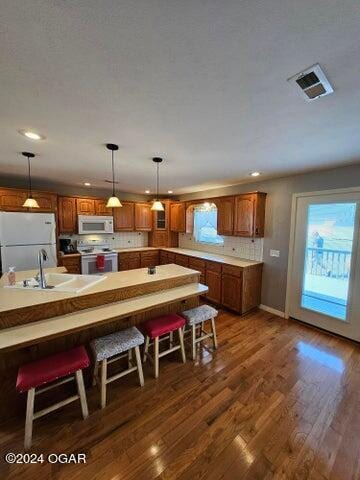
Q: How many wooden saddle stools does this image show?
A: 4